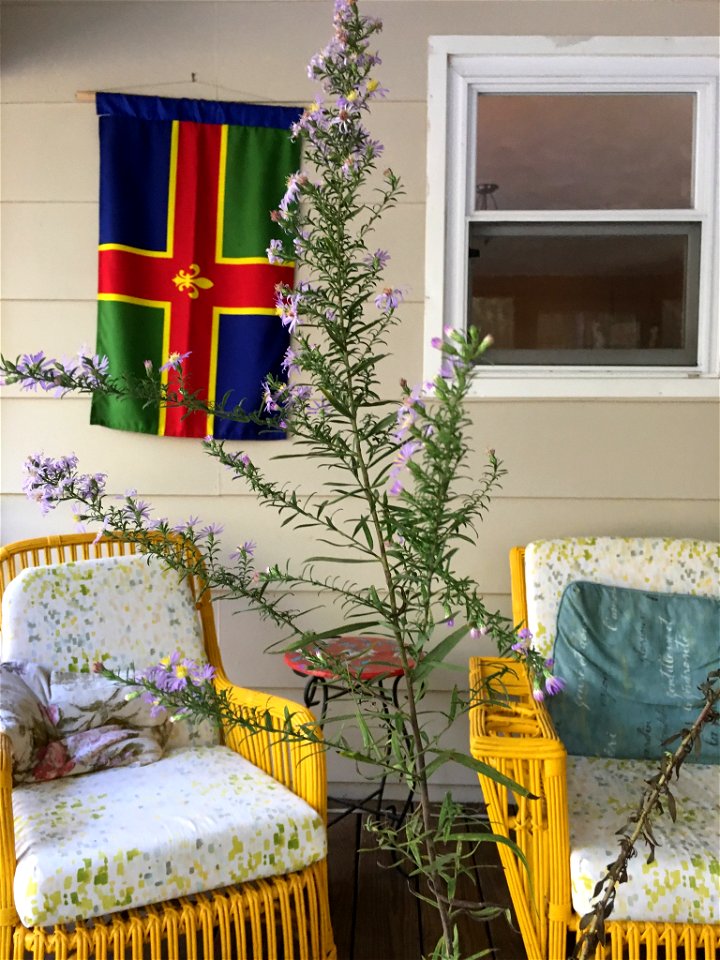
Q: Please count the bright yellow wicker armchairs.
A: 2